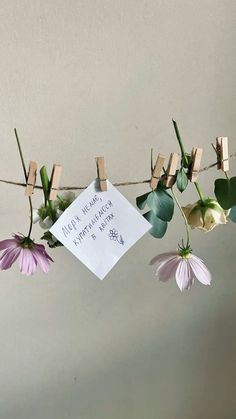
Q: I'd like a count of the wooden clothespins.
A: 7